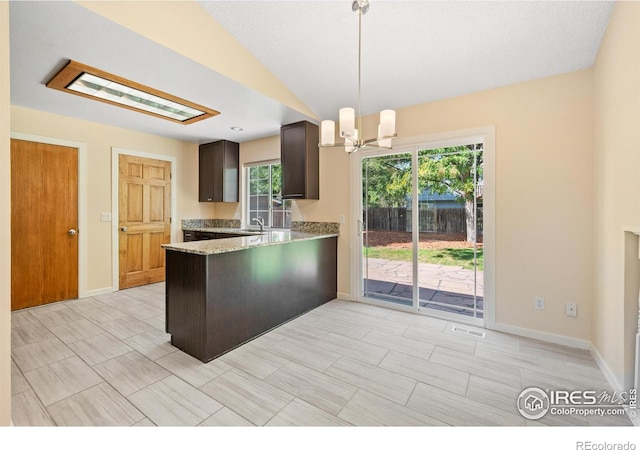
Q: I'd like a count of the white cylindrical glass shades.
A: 5